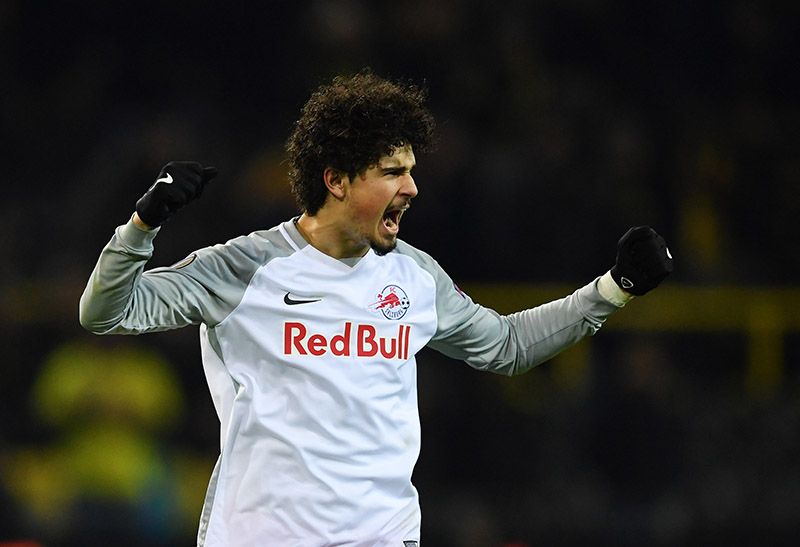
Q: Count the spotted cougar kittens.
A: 0